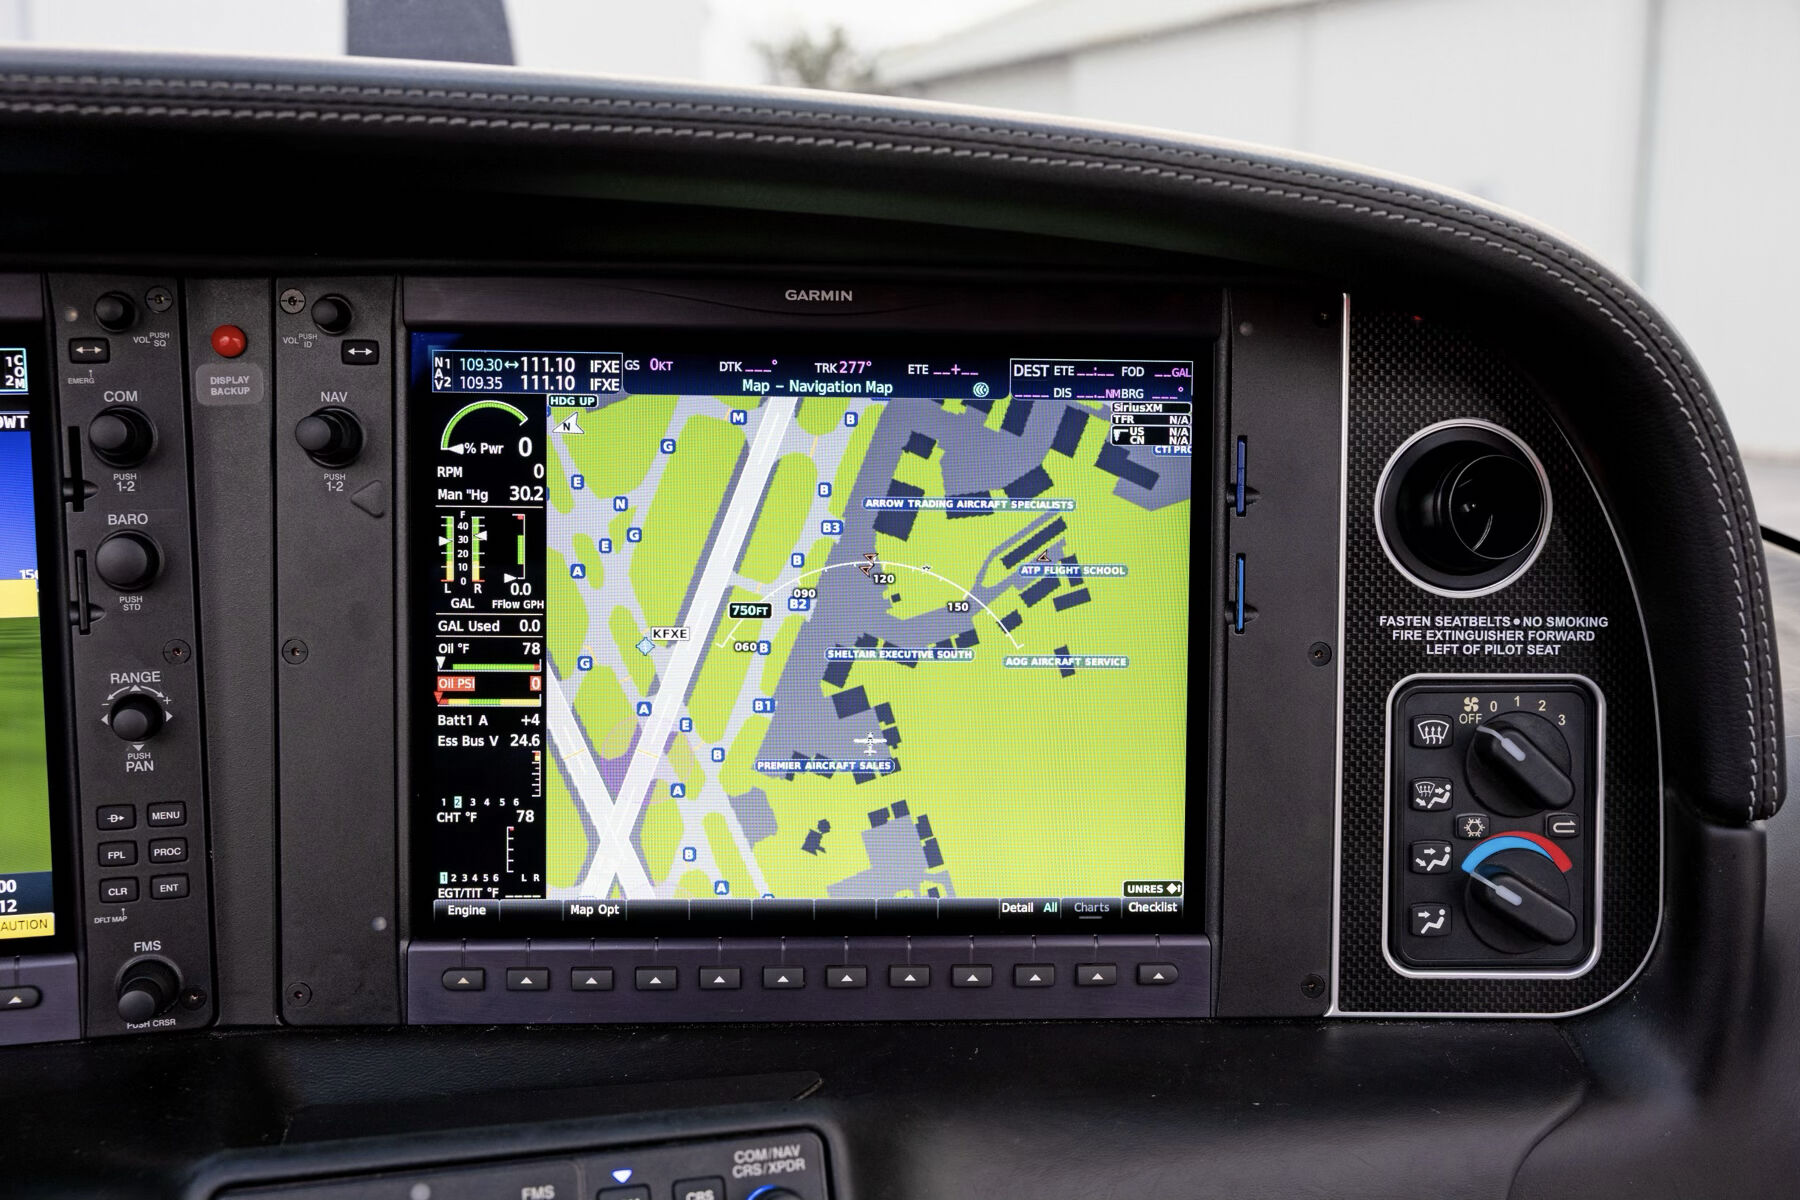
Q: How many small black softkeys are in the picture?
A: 13